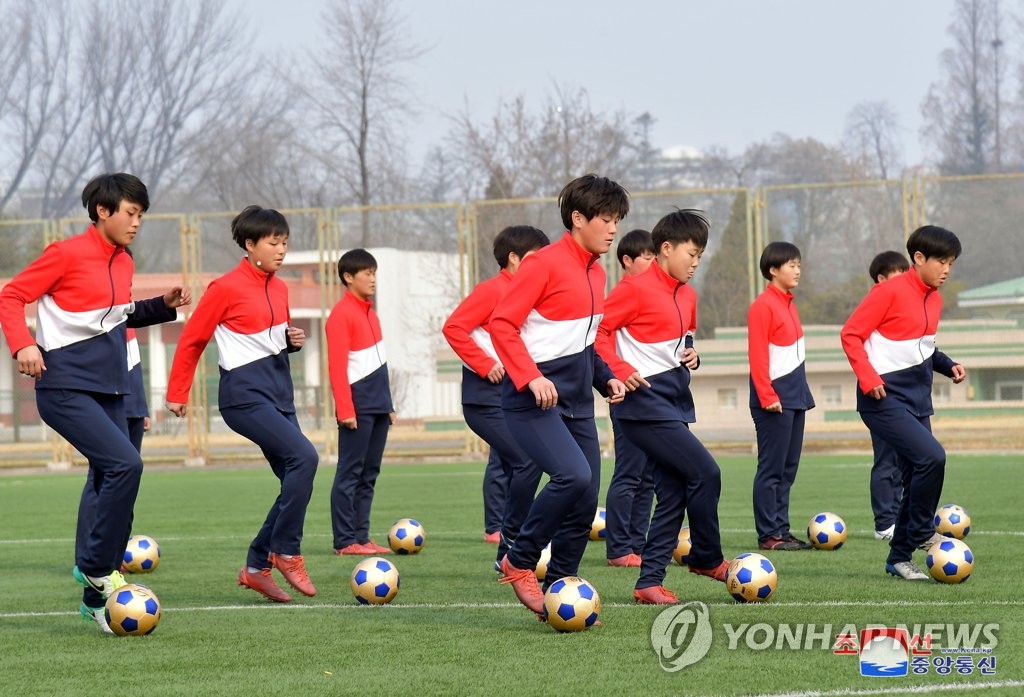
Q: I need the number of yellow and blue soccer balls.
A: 12